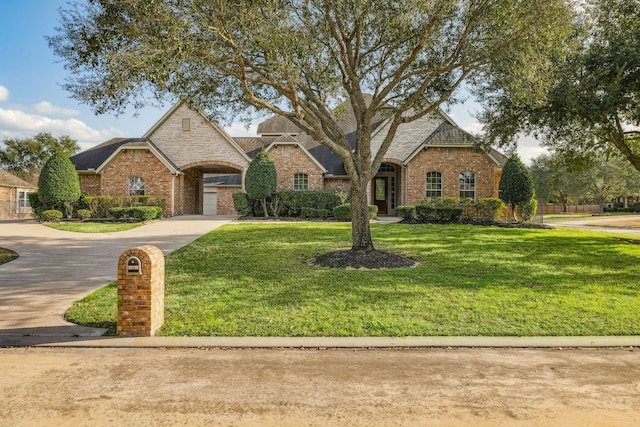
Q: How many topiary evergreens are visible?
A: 3